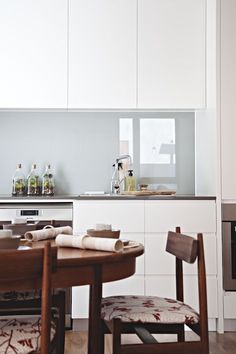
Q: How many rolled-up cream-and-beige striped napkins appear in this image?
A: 2